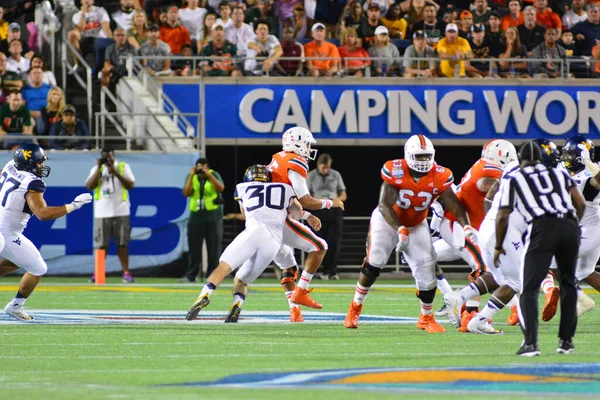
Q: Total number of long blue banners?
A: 1